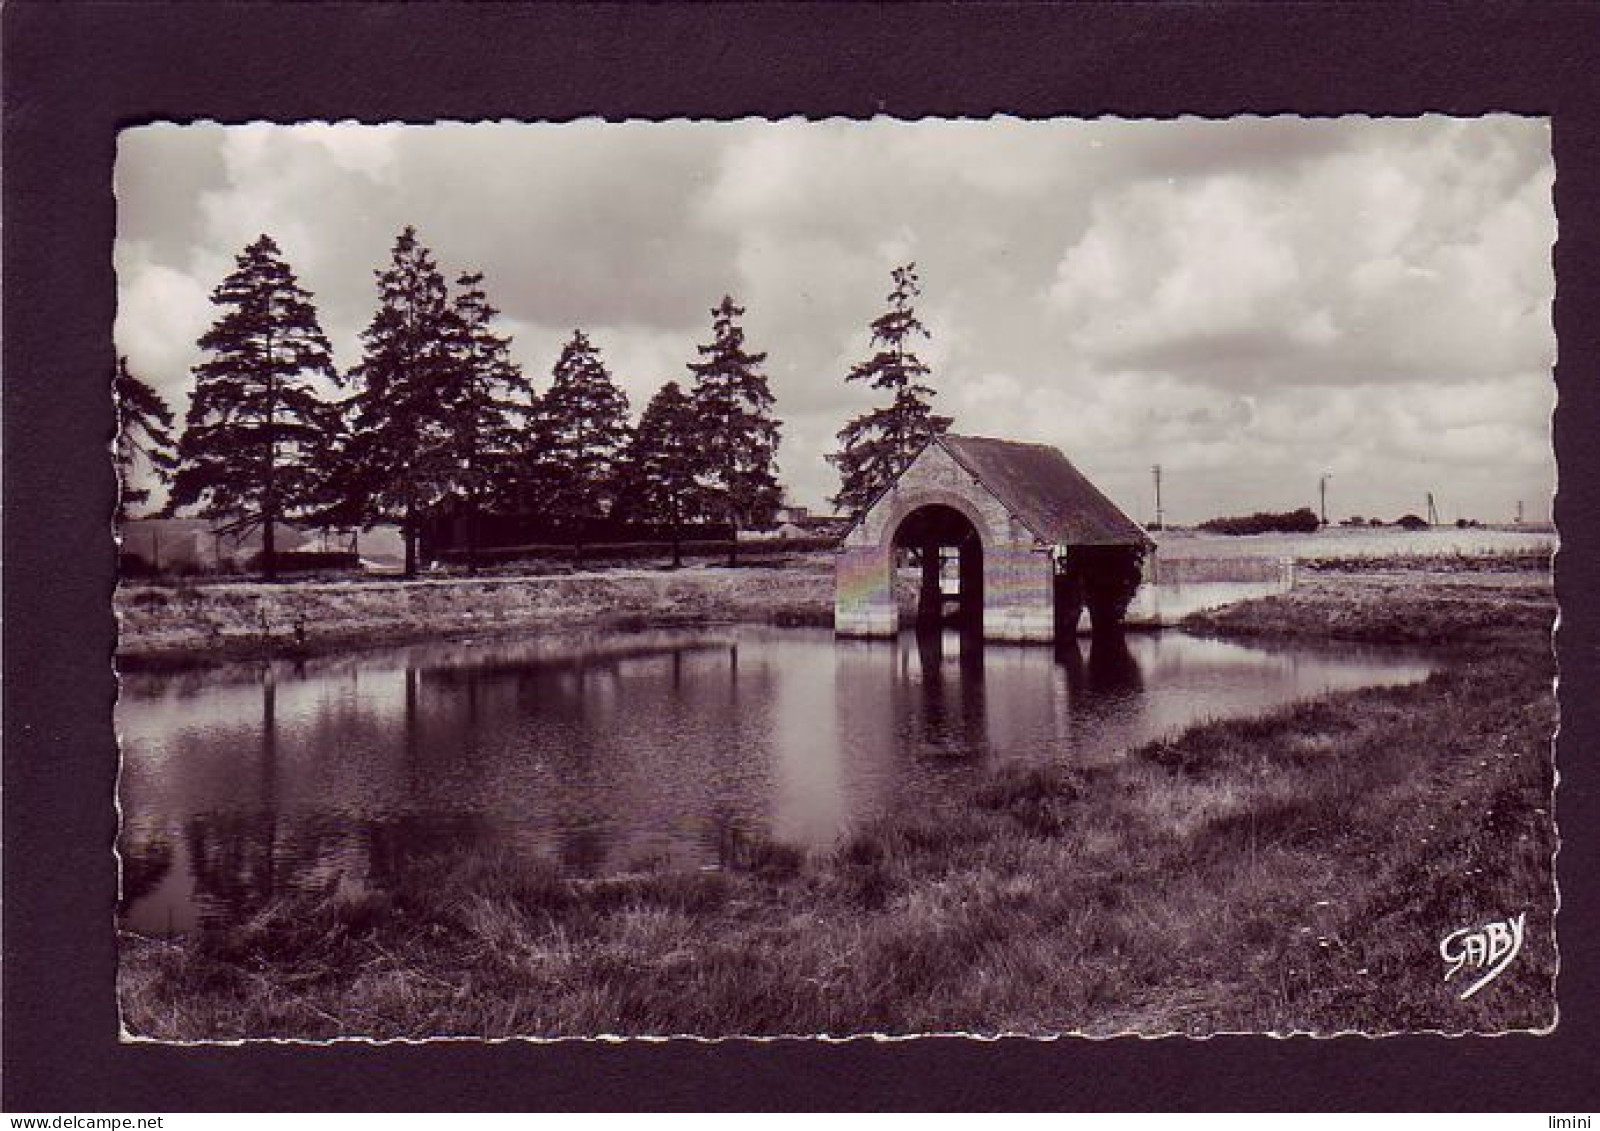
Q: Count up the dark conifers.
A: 8